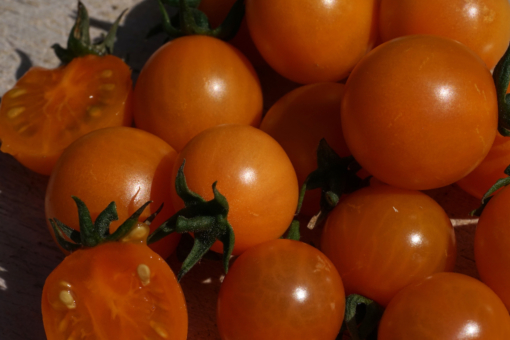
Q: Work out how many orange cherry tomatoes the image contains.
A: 15